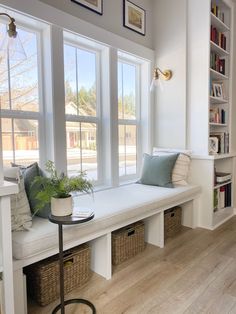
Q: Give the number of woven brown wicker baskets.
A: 3